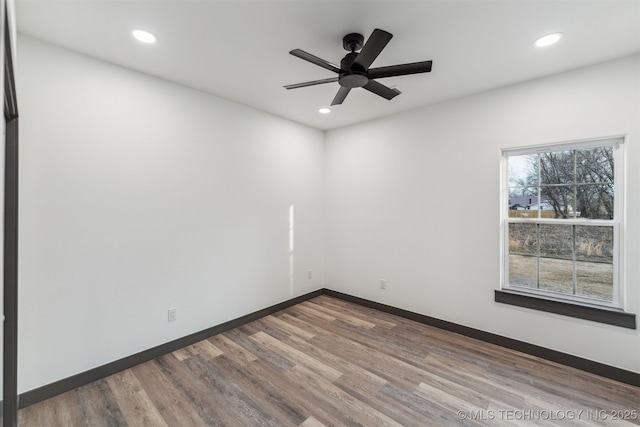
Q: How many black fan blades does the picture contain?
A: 6